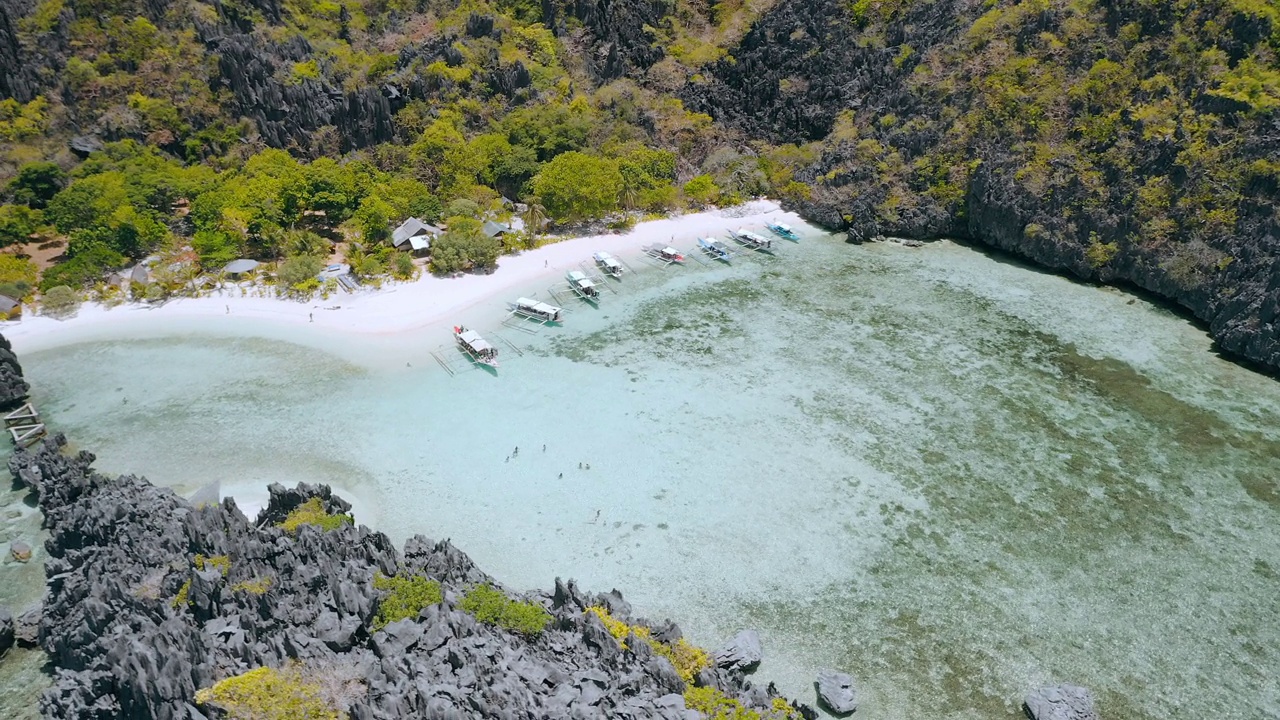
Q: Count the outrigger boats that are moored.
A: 8